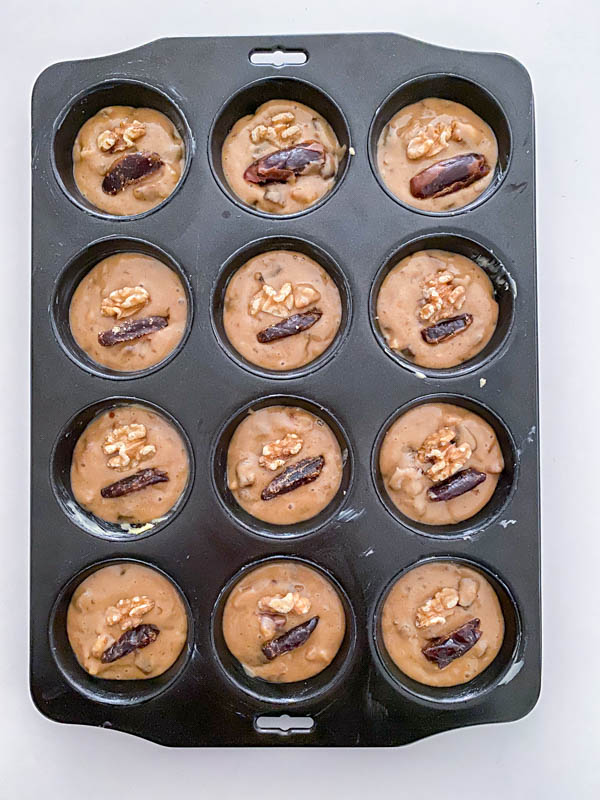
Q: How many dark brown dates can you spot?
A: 12